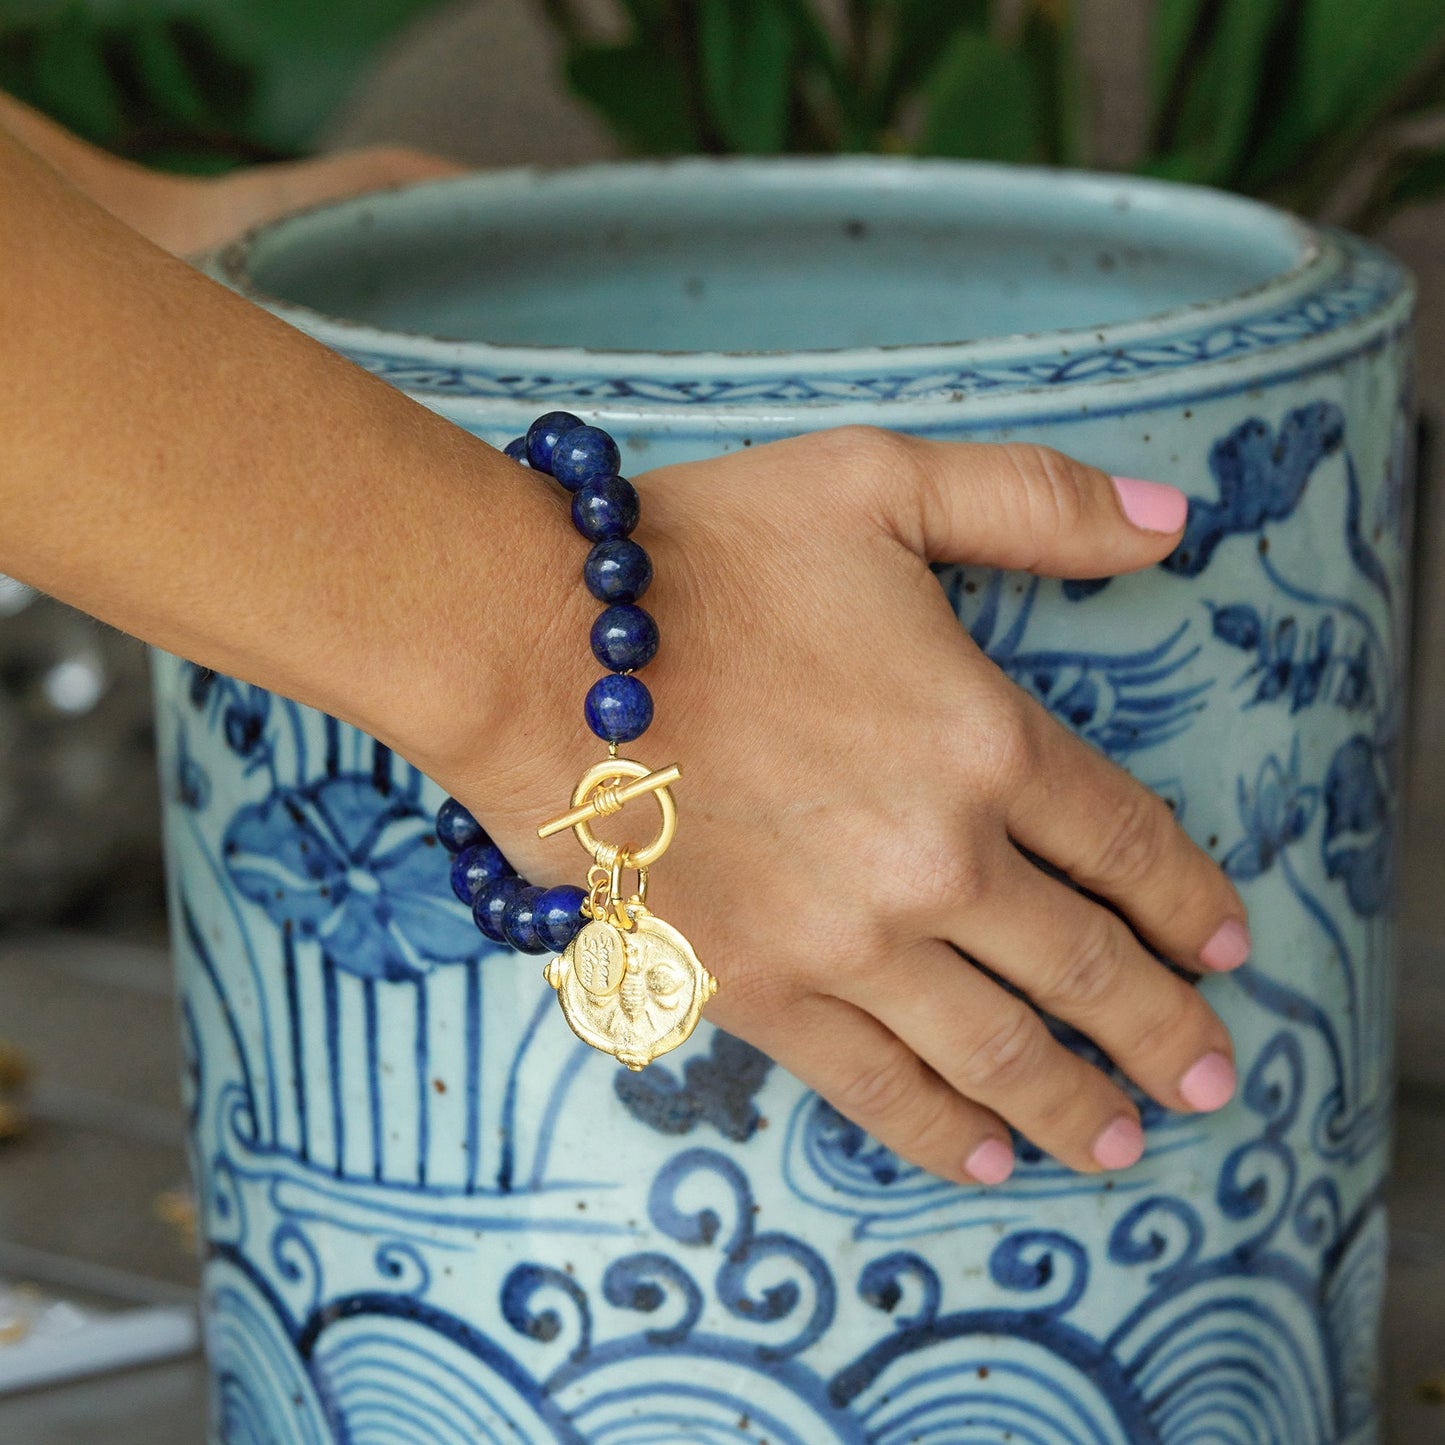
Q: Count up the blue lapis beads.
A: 12